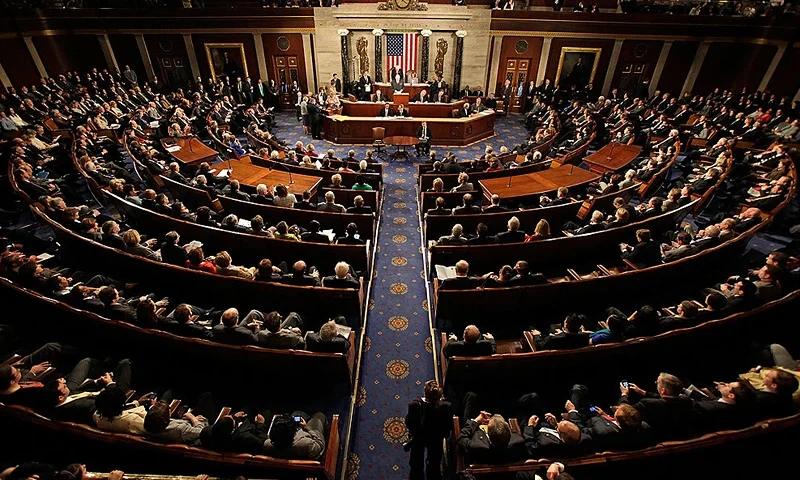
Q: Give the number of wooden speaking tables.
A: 4